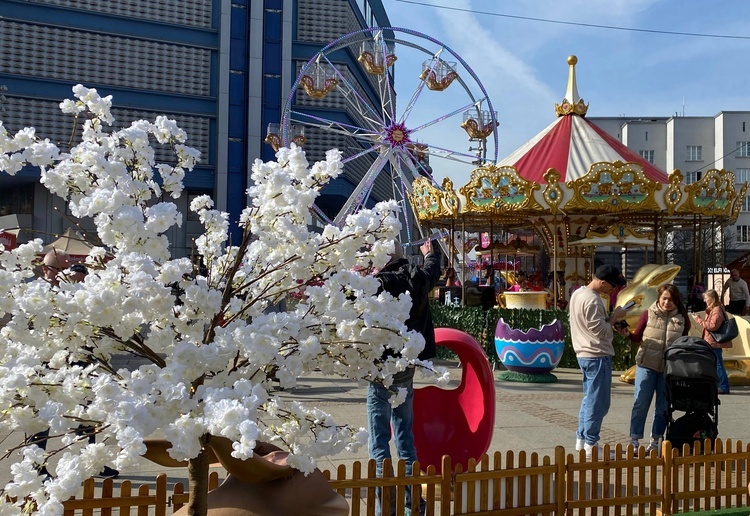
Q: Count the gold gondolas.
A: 5